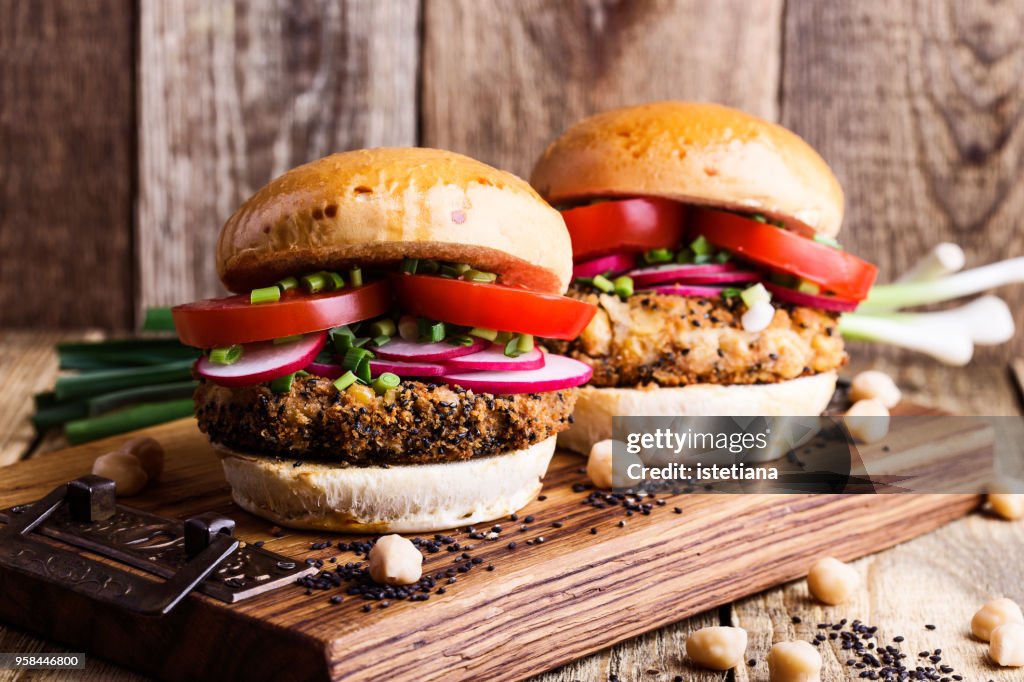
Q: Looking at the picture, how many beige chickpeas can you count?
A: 12